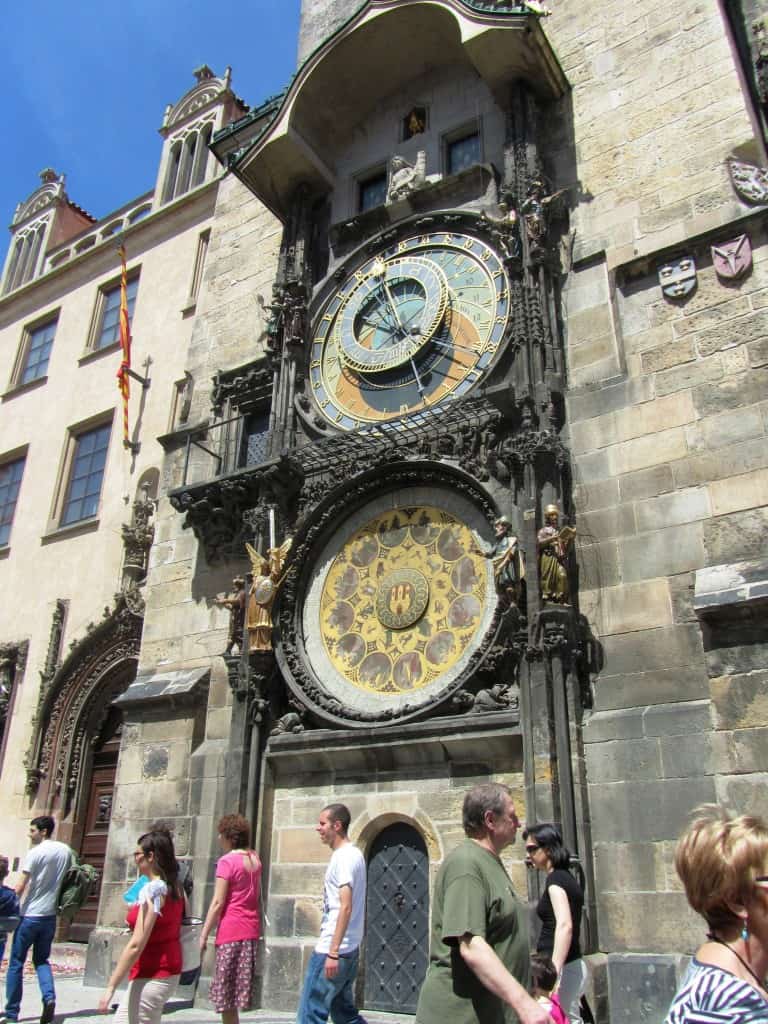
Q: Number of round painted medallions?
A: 12